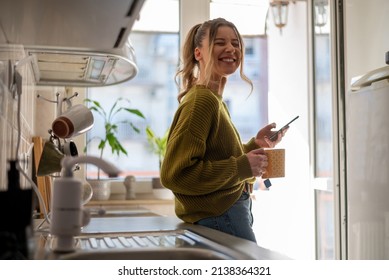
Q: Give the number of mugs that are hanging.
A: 3